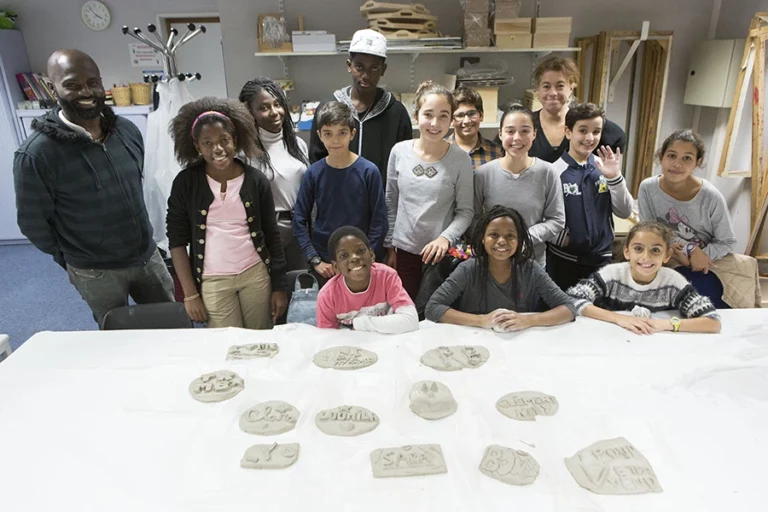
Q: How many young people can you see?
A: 12